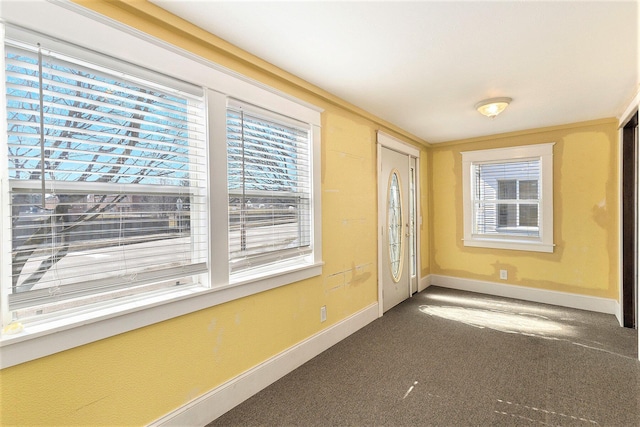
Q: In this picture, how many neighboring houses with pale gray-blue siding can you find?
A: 1